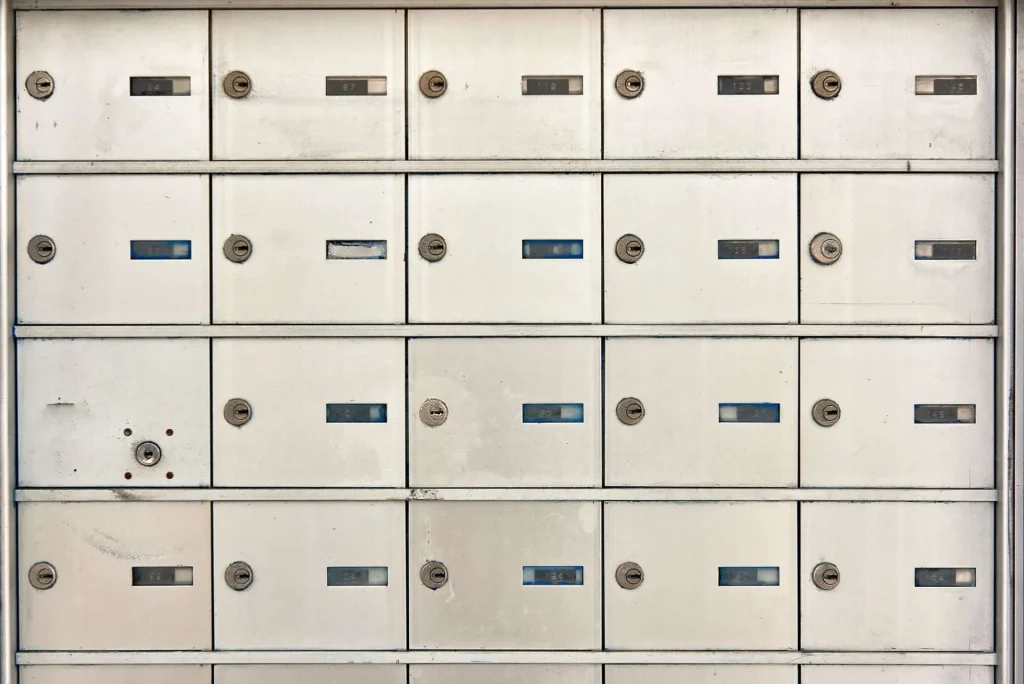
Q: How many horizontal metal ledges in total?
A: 4